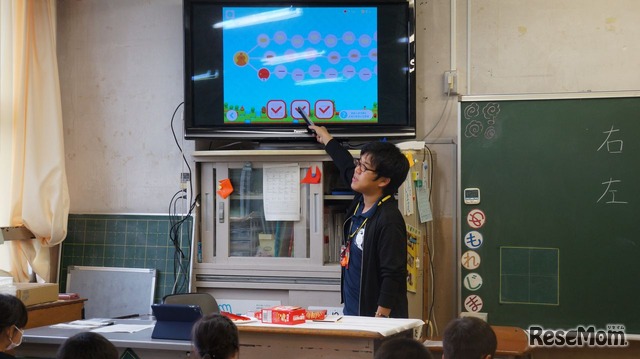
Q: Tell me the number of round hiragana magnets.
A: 5